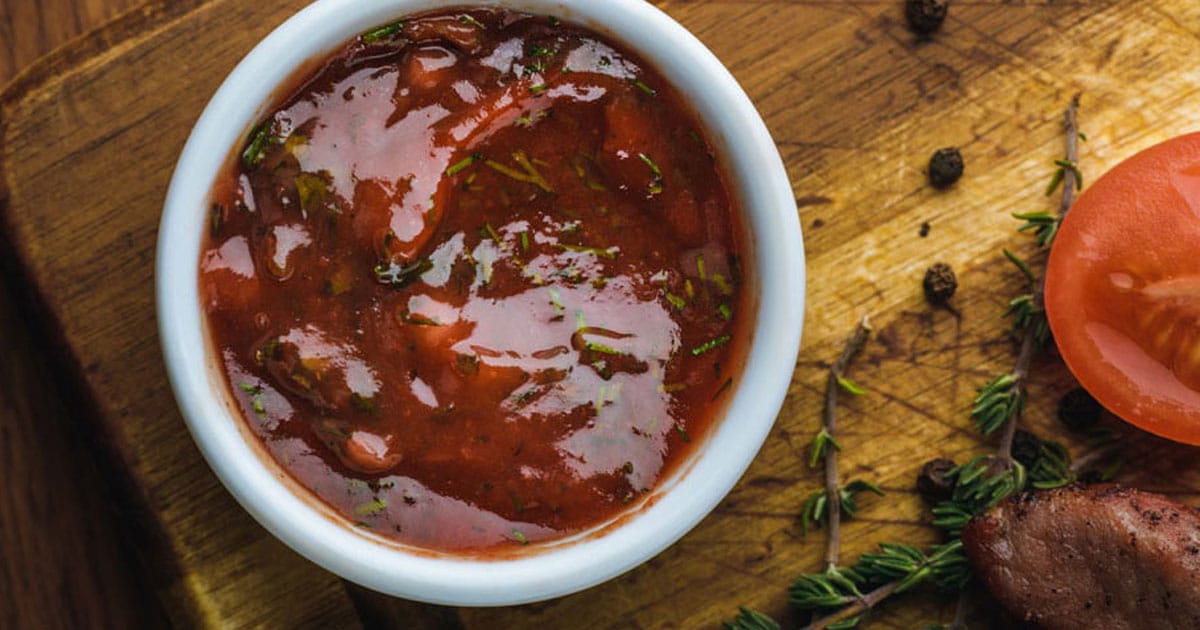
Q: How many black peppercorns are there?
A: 6